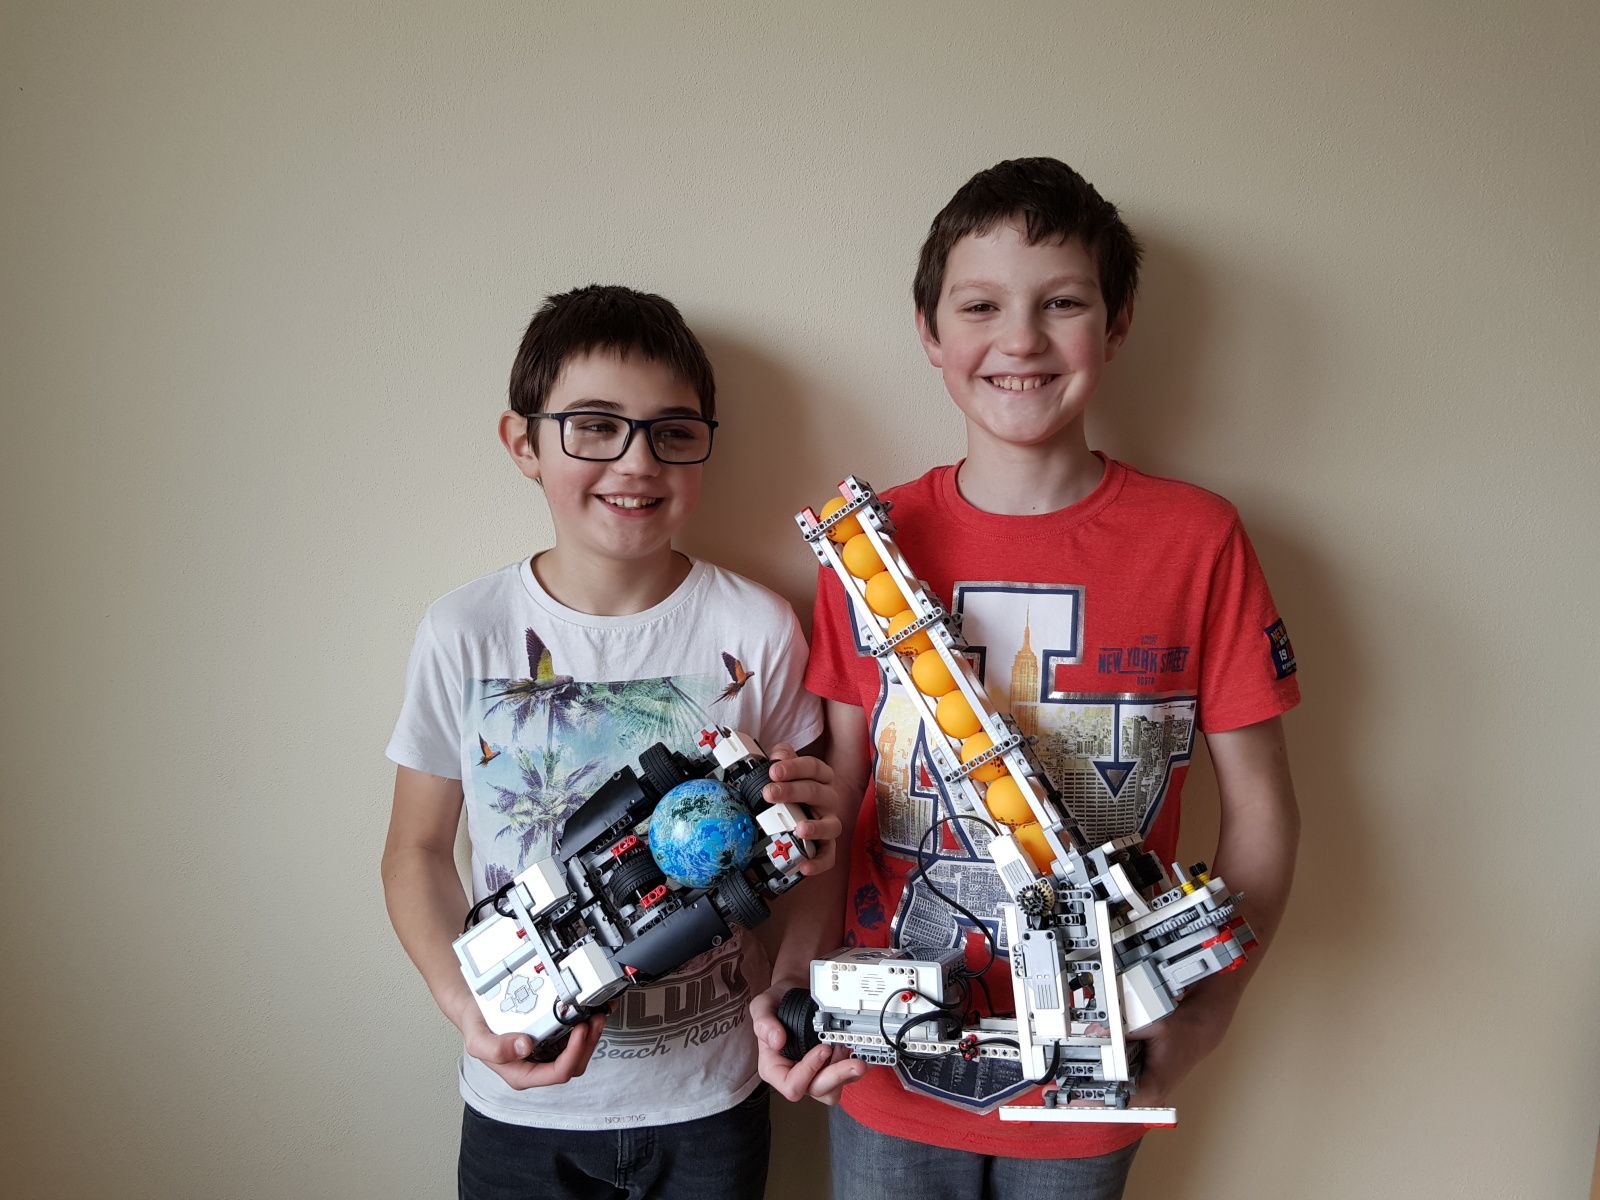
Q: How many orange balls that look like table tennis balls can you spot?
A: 9